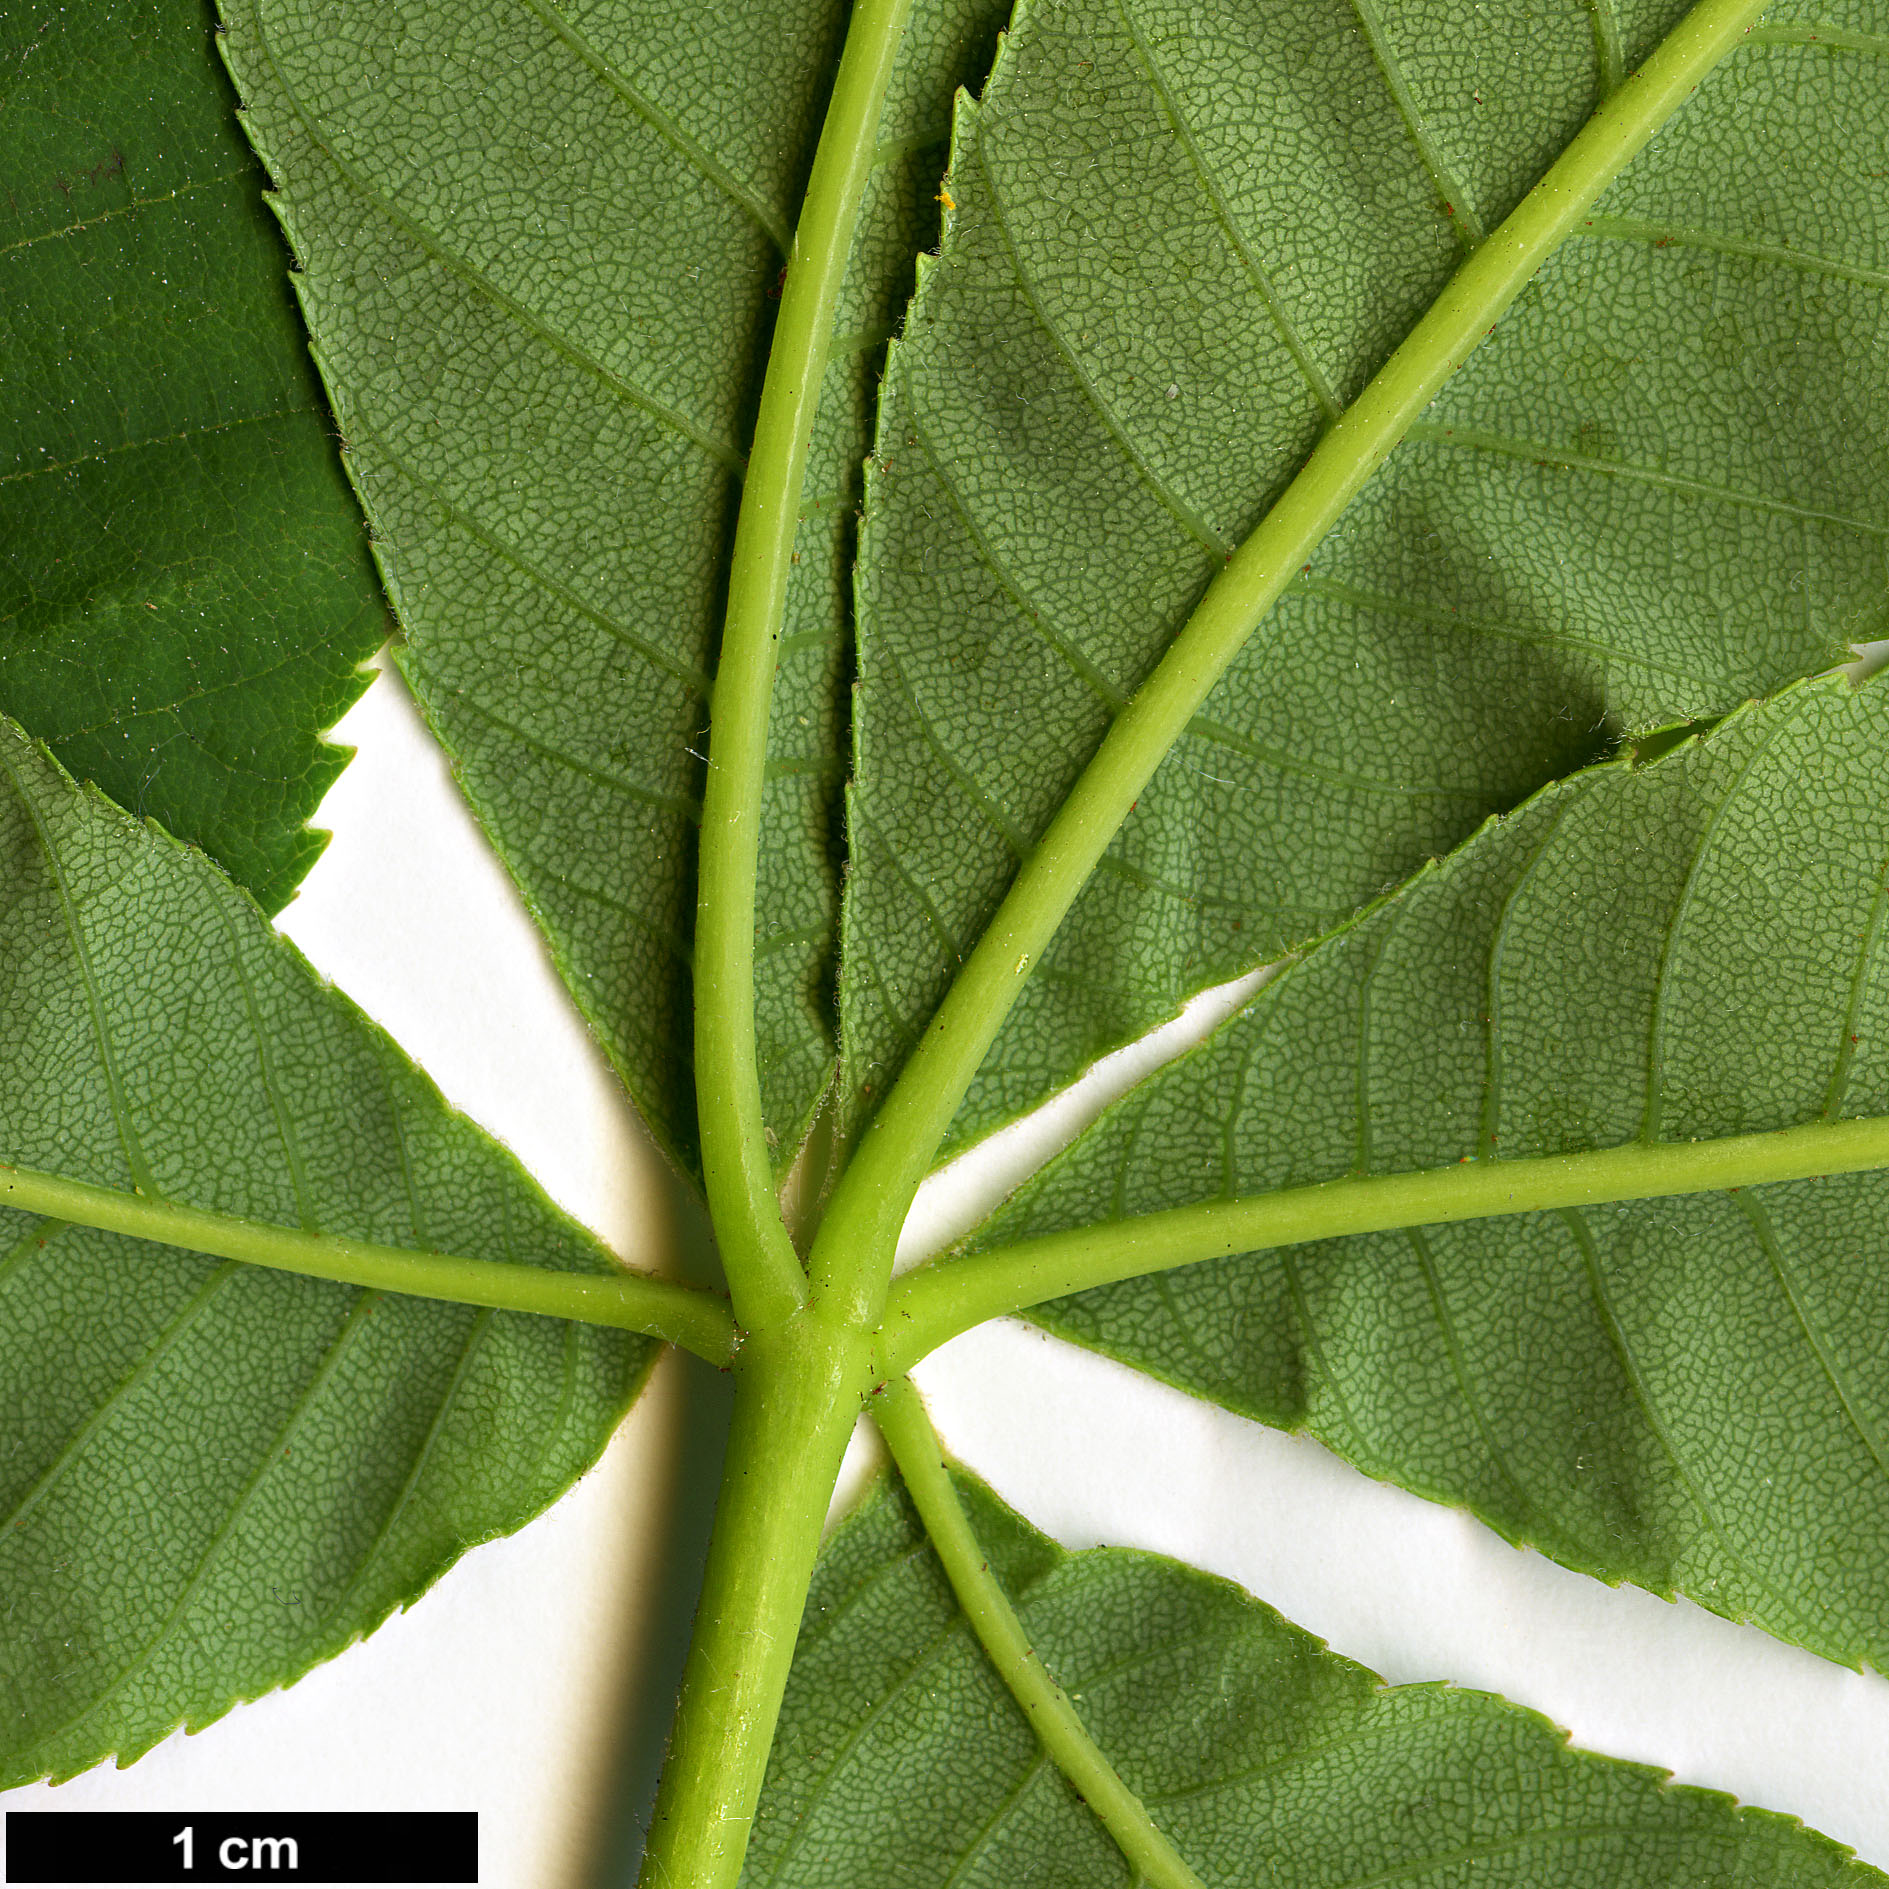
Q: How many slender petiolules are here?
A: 5